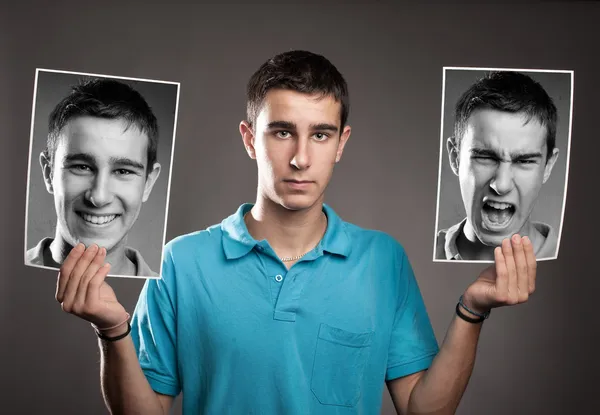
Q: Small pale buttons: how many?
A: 1